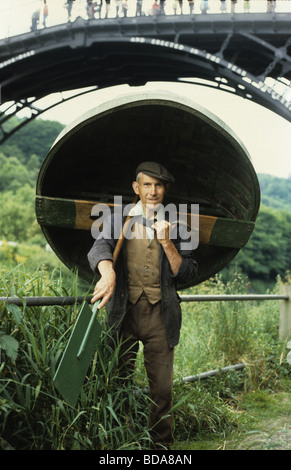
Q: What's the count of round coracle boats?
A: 1